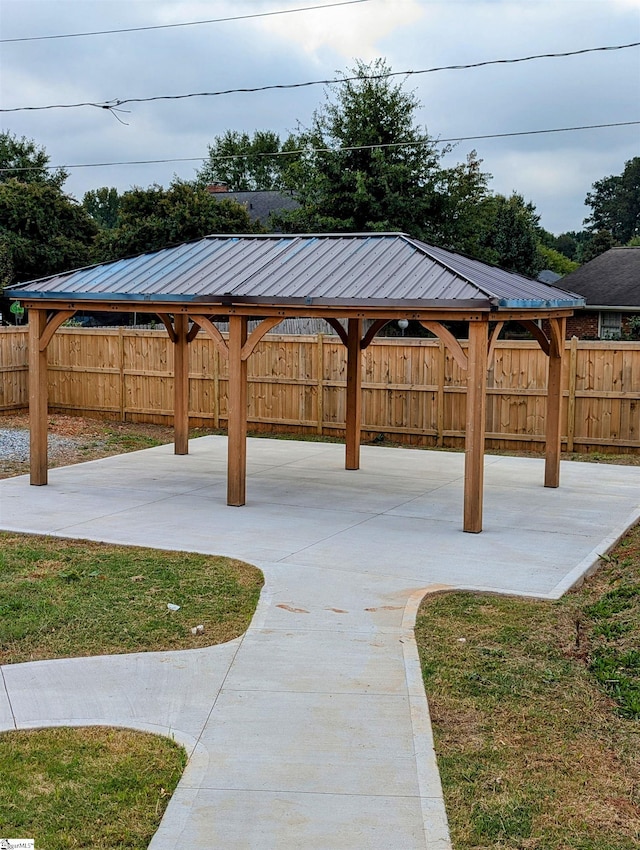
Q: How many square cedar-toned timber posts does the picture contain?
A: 6